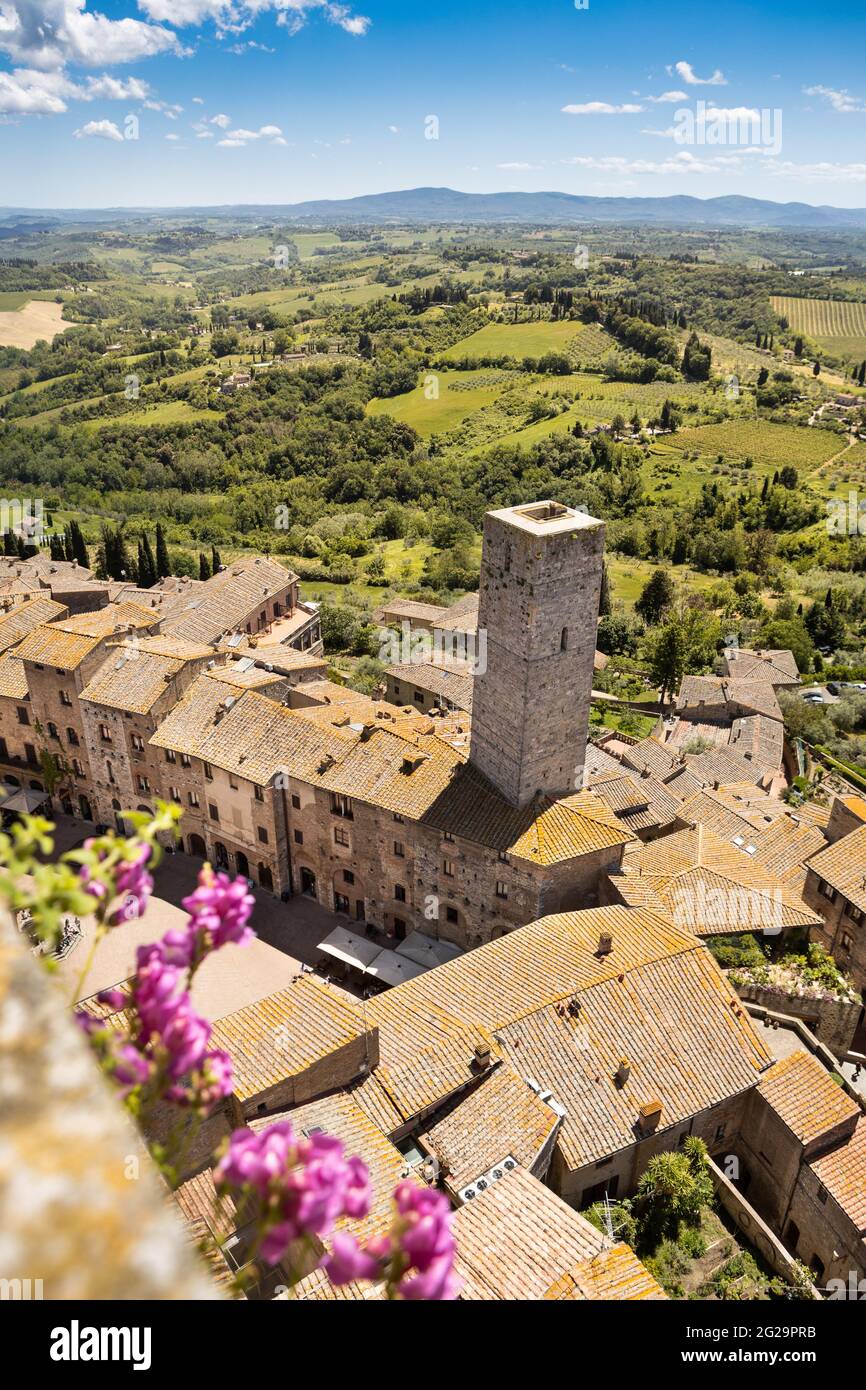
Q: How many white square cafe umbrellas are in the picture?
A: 3